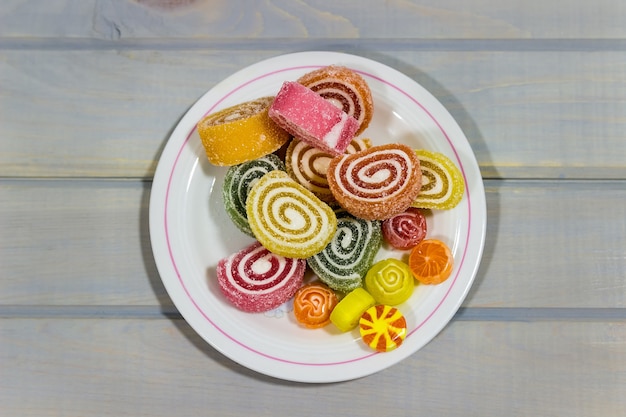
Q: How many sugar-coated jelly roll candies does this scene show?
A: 10